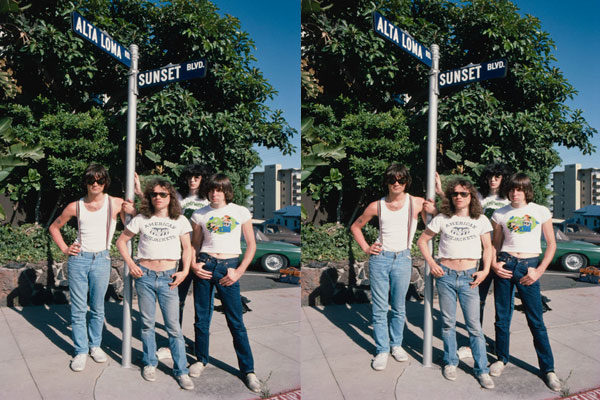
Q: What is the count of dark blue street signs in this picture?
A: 4